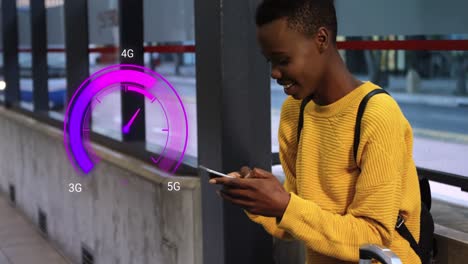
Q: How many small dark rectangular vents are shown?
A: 3